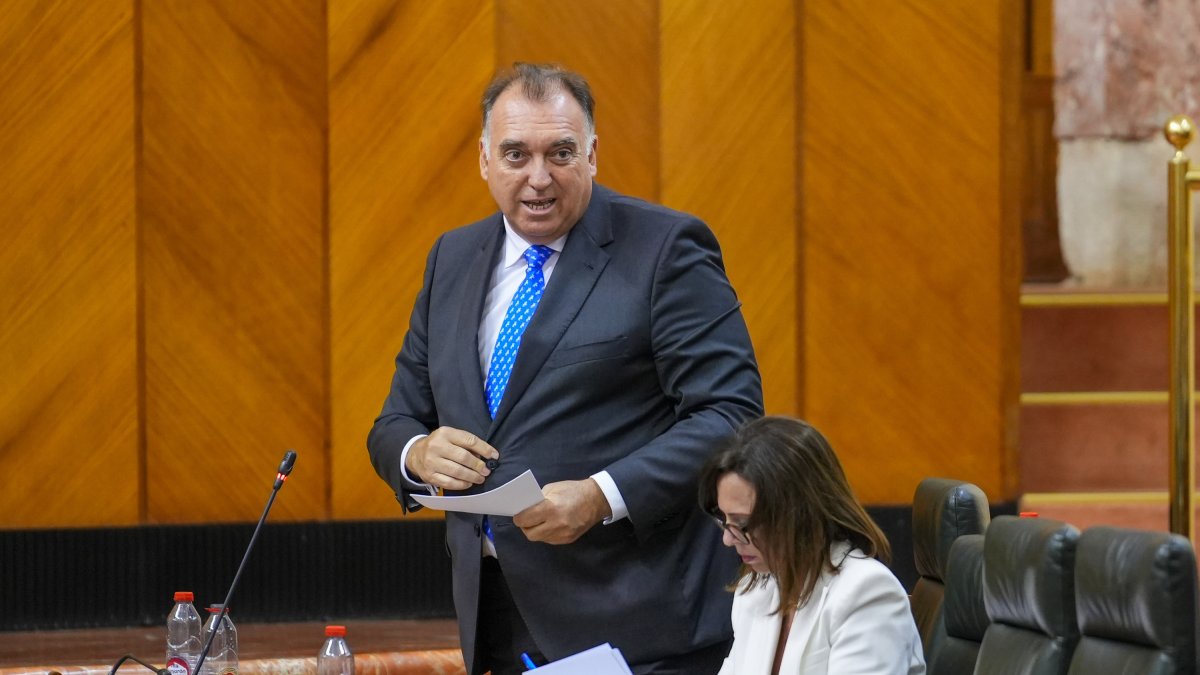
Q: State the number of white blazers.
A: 1